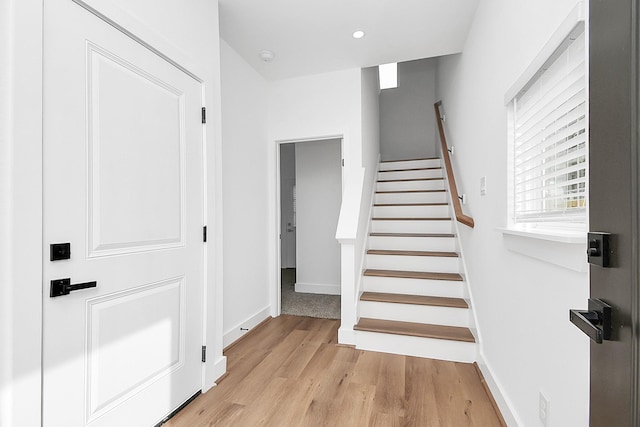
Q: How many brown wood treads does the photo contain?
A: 11